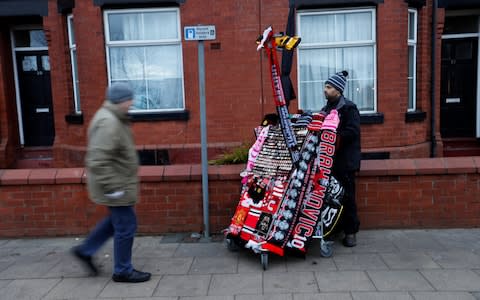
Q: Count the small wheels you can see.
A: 3